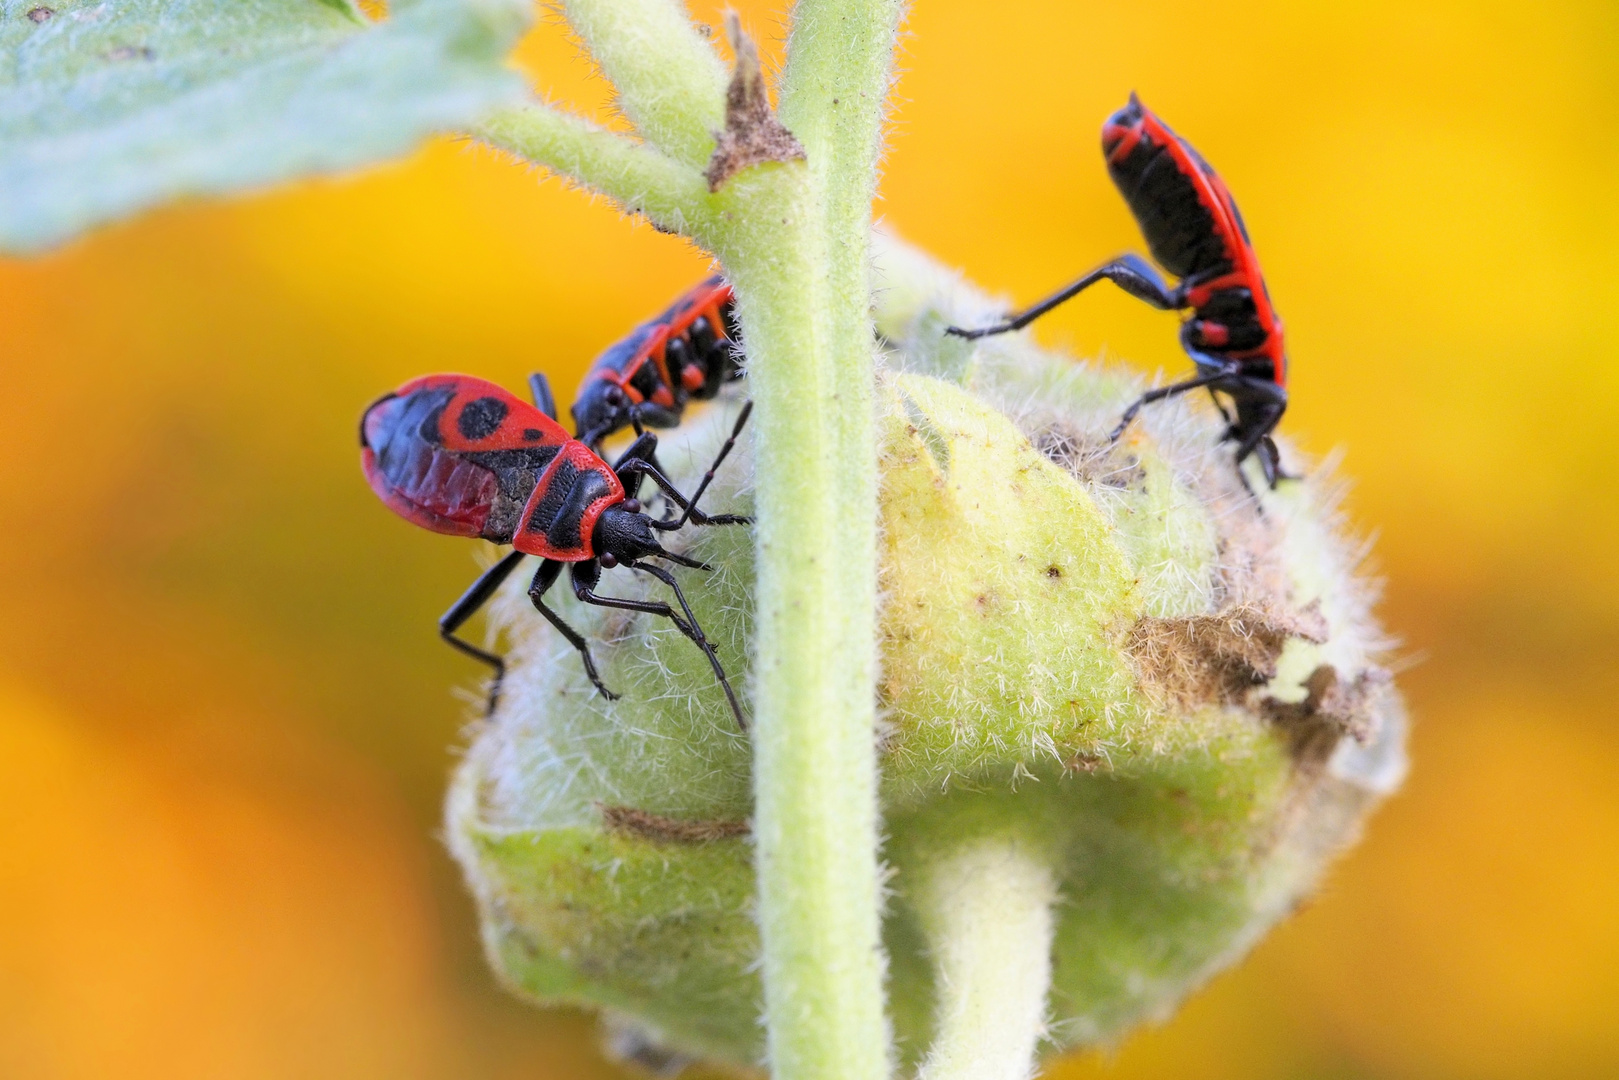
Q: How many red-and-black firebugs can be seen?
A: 3